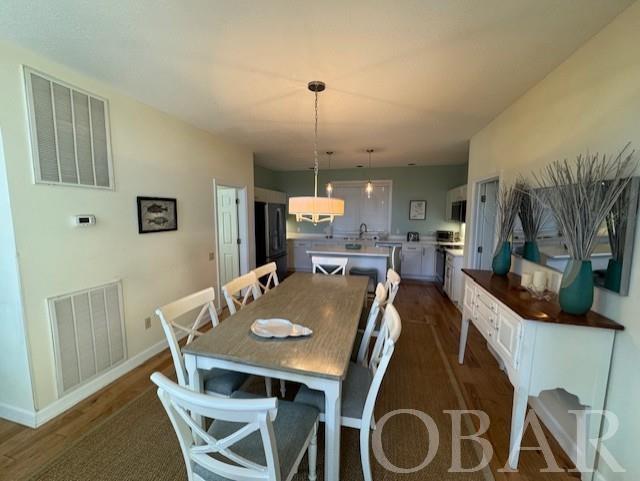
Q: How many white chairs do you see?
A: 8